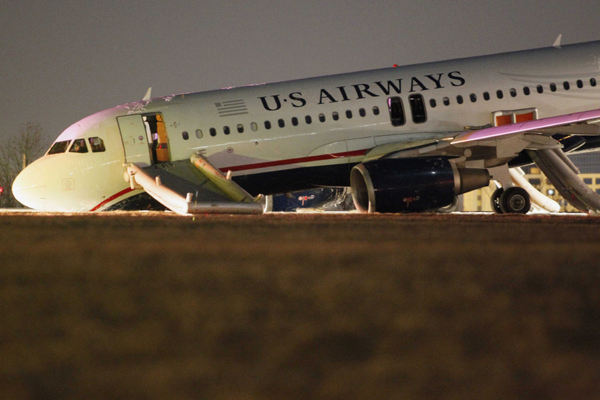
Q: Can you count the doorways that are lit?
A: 1